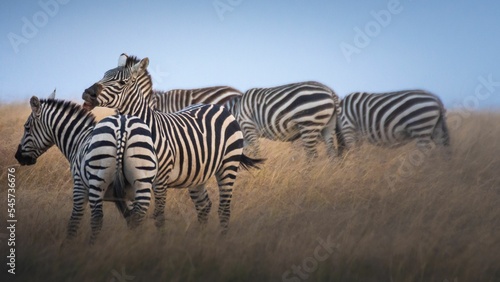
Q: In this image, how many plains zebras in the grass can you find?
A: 5